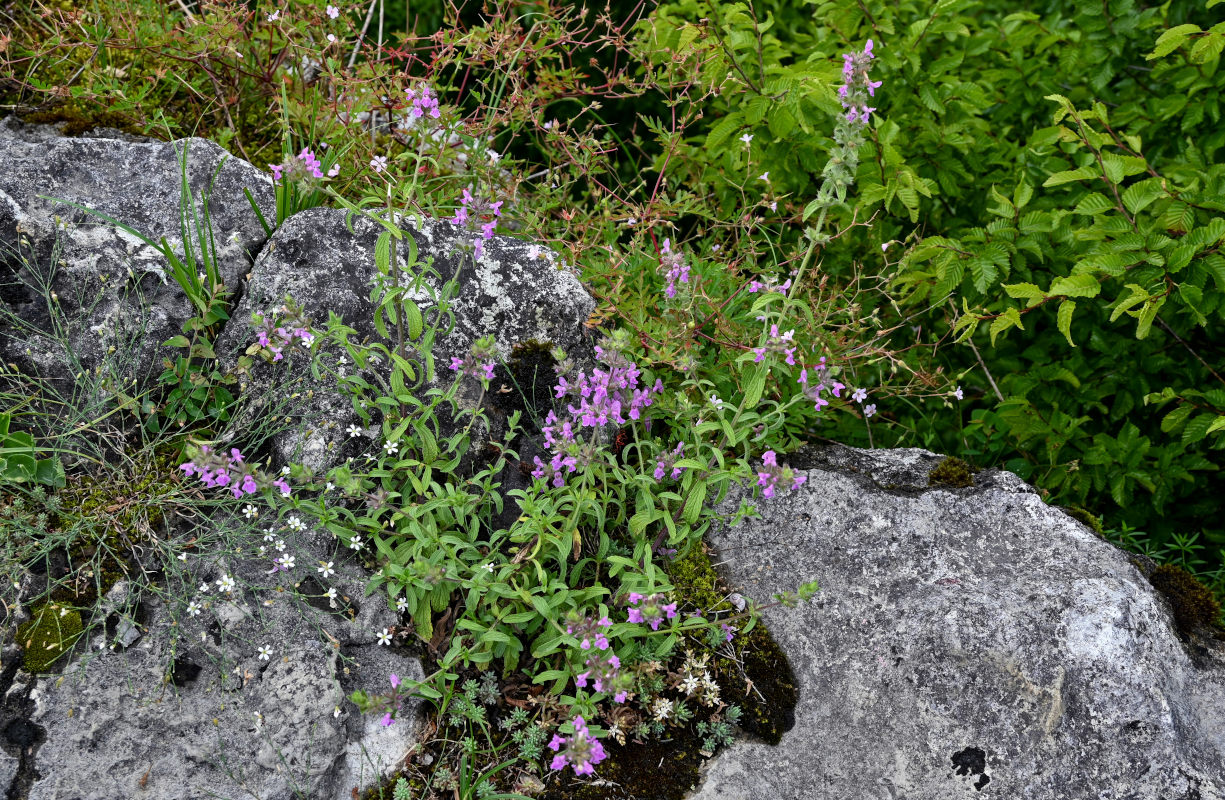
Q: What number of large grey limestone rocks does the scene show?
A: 4